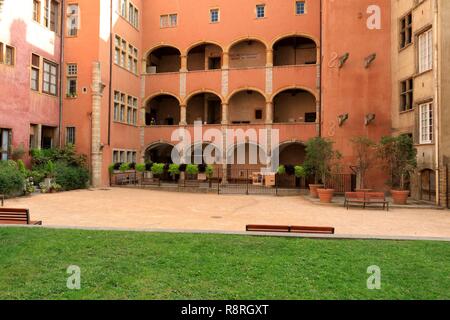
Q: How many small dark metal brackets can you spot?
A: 4